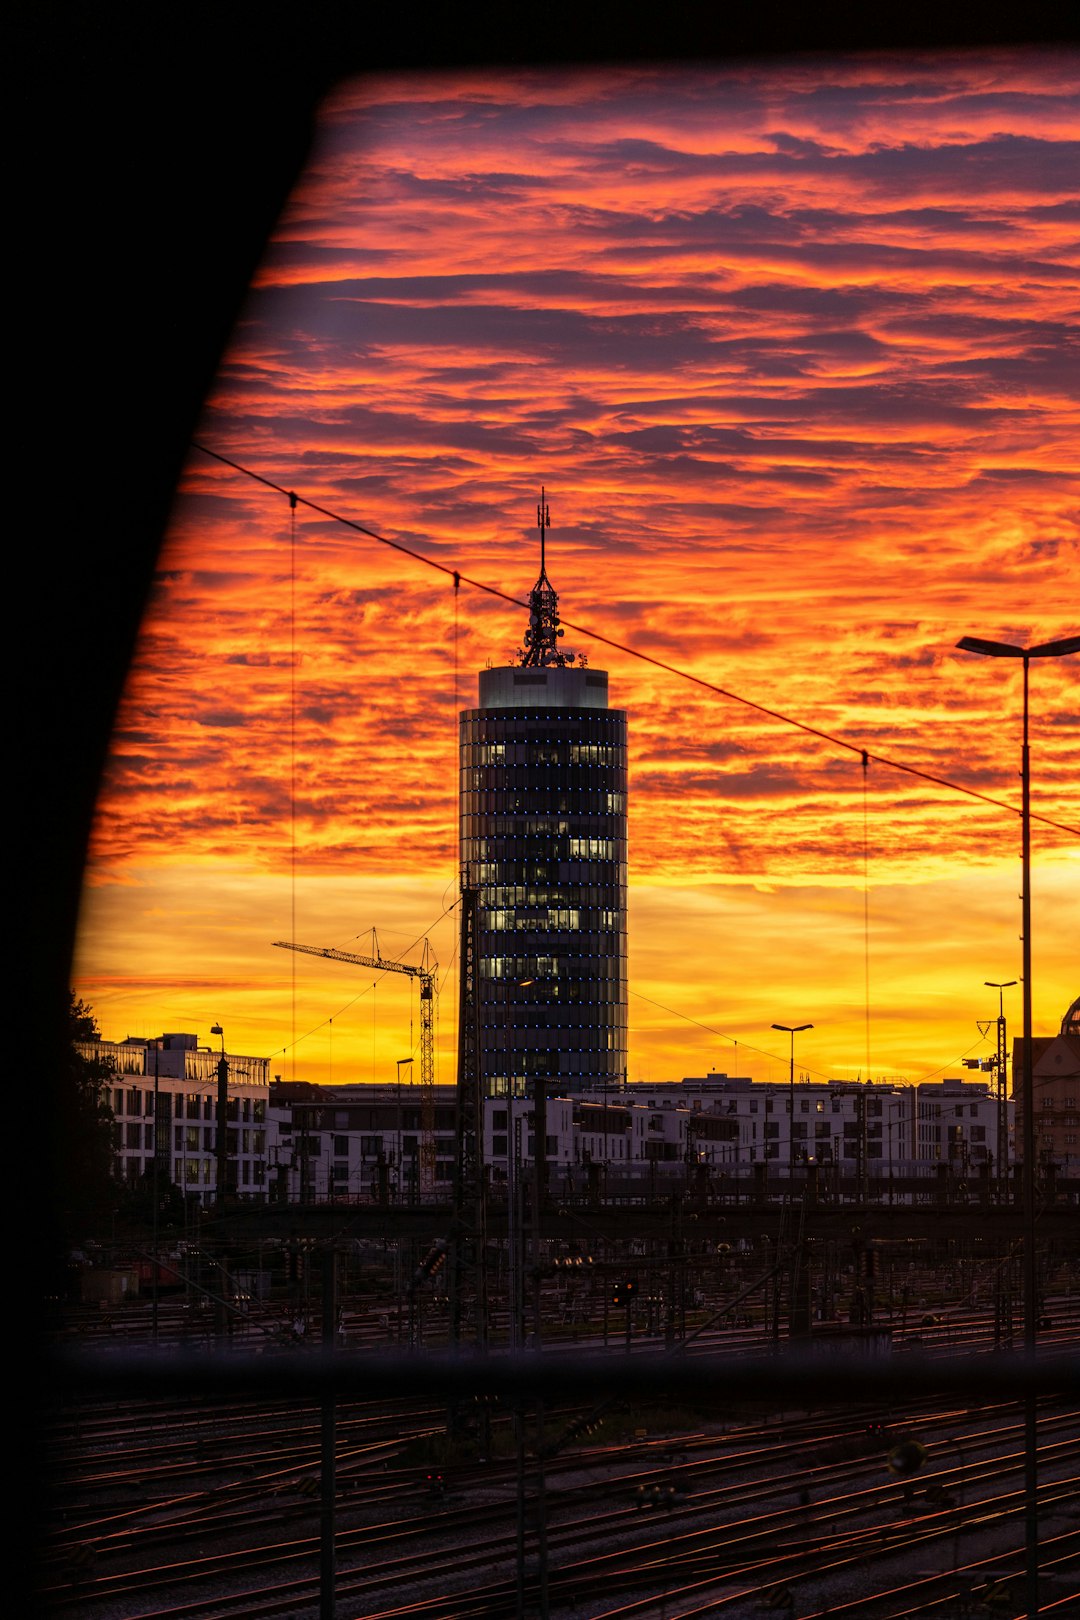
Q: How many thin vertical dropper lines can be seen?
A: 3